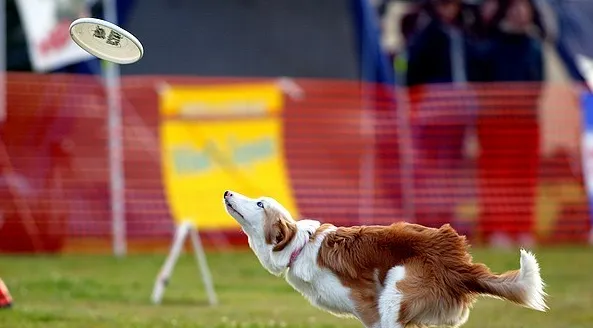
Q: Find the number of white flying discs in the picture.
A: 1